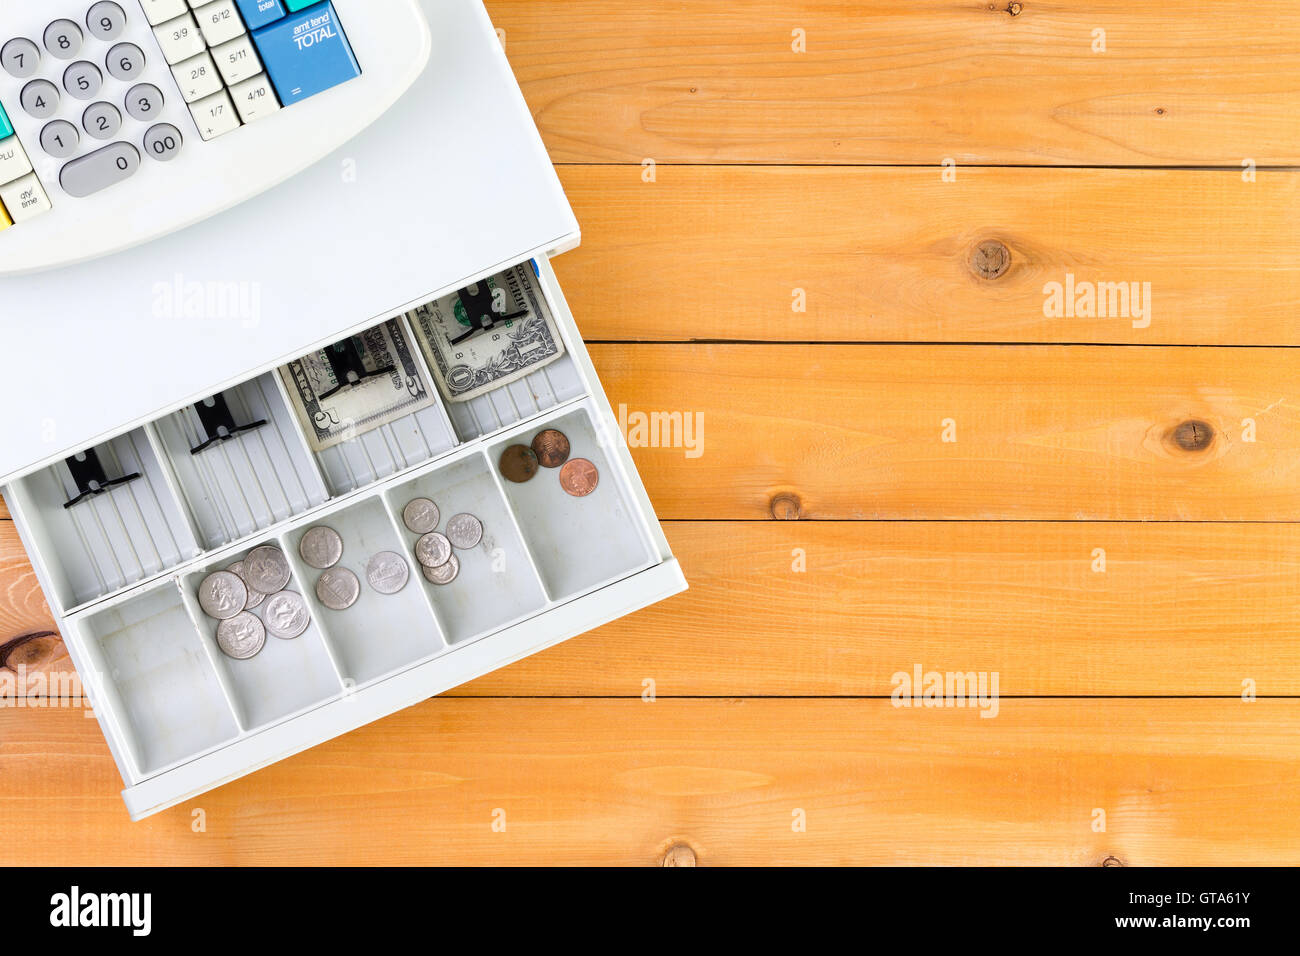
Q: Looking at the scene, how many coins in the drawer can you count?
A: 15